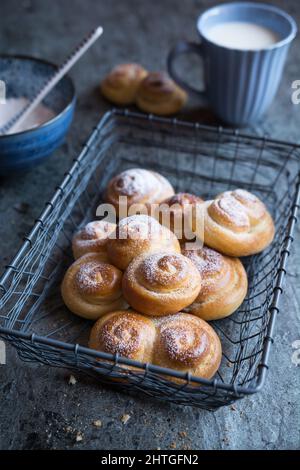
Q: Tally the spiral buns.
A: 12